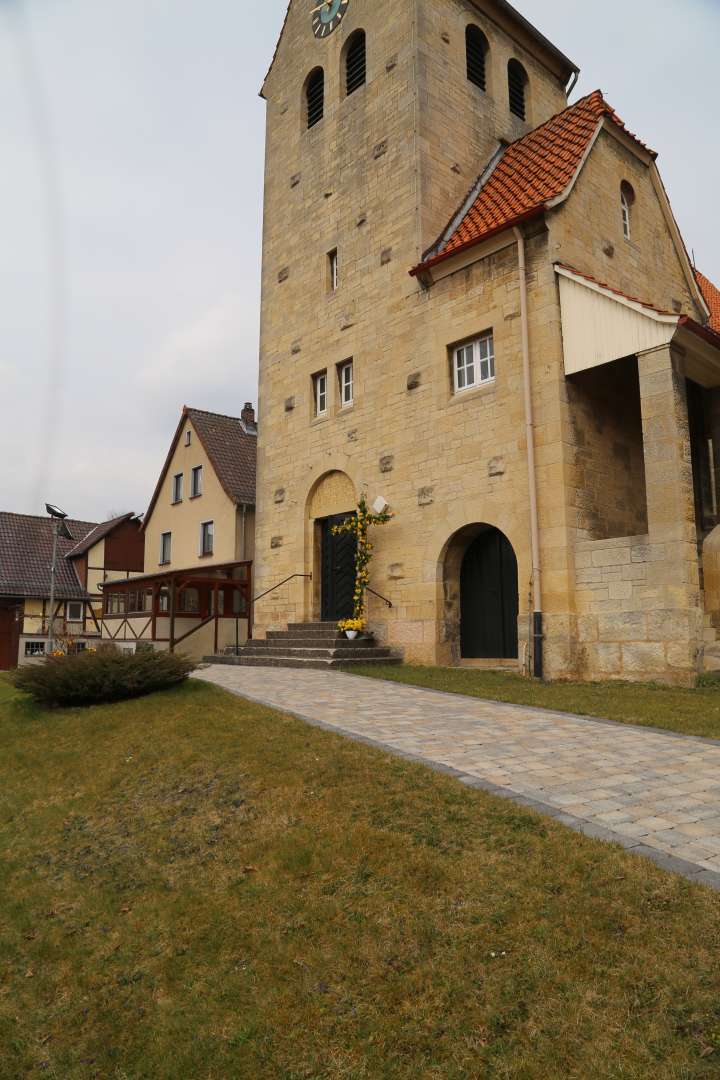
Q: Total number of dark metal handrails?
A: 2